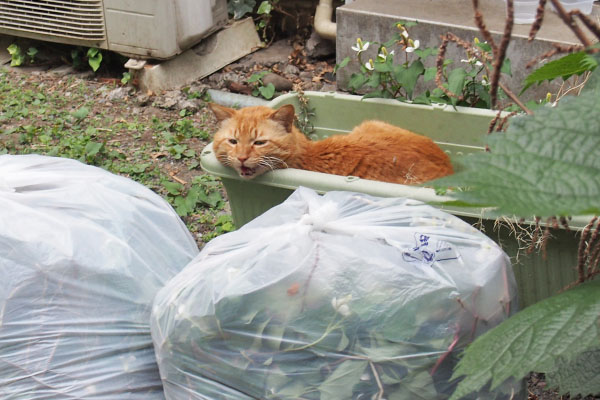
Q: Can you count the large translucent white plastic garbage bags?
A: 2